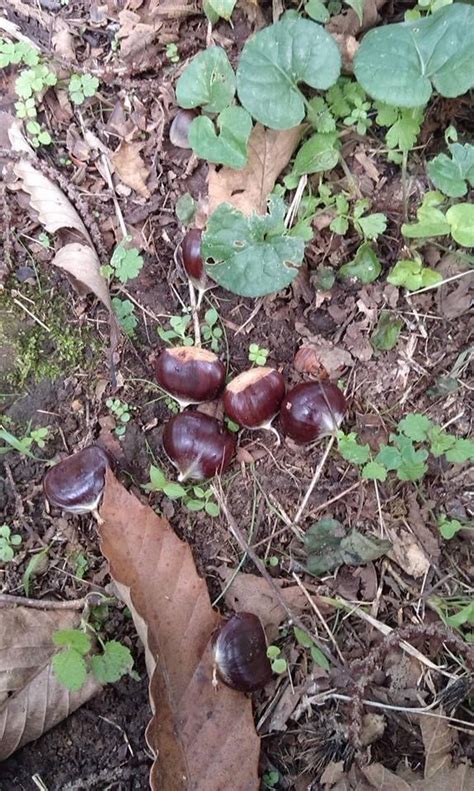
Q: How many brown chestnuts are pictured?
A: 8